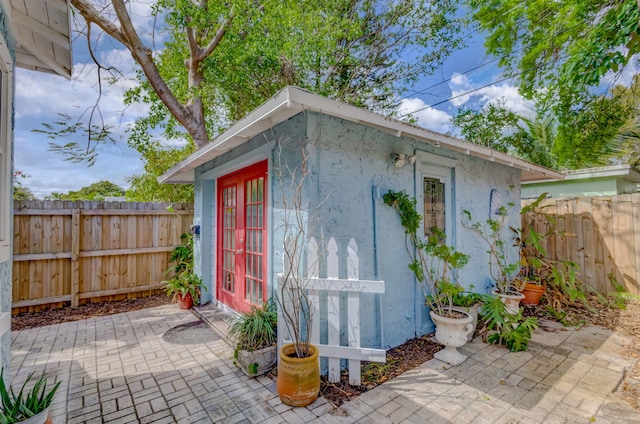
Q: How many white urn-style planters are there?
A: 2